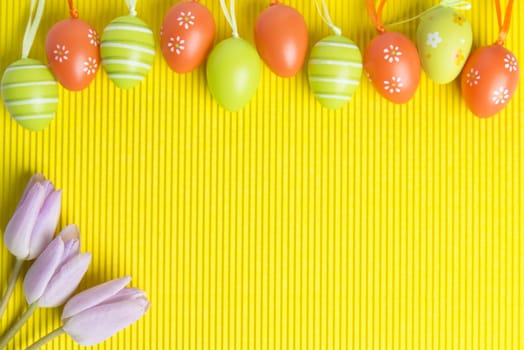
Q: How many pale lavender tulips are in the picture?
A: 3